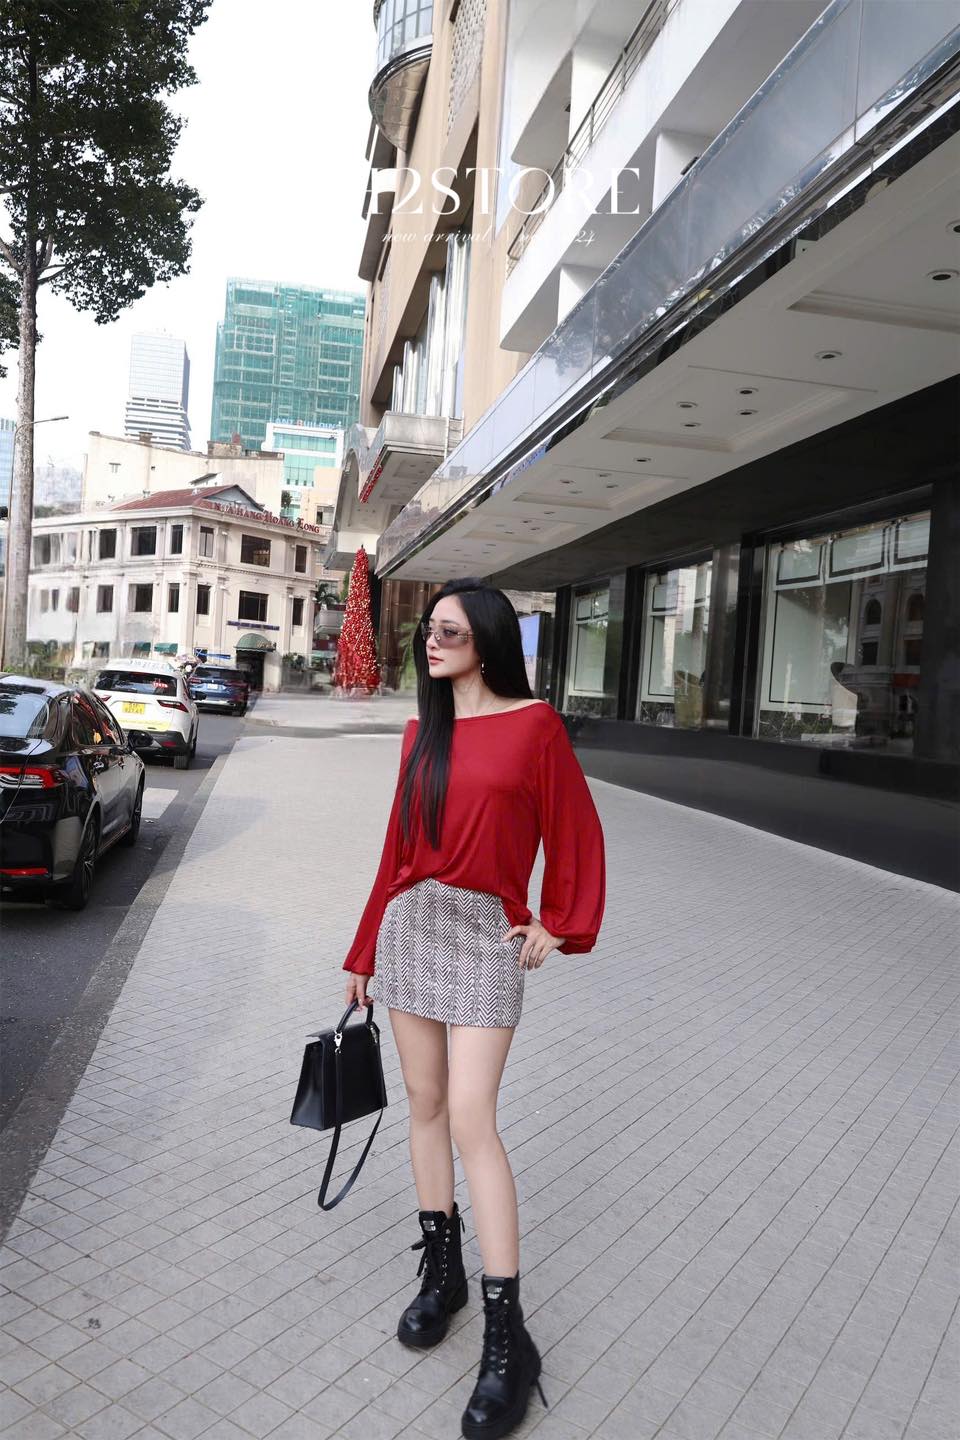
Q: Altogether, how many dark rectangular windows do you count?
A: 12